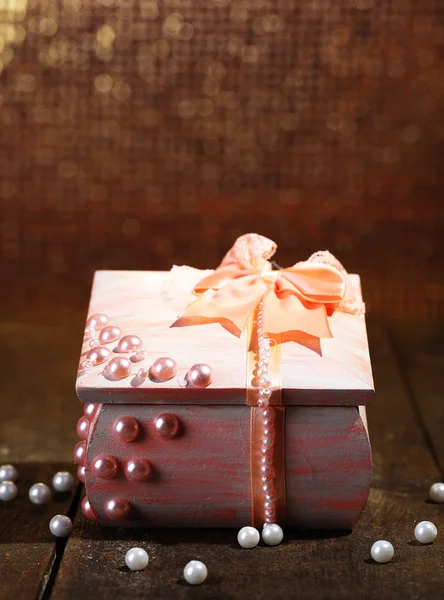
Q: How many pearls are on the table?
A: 12